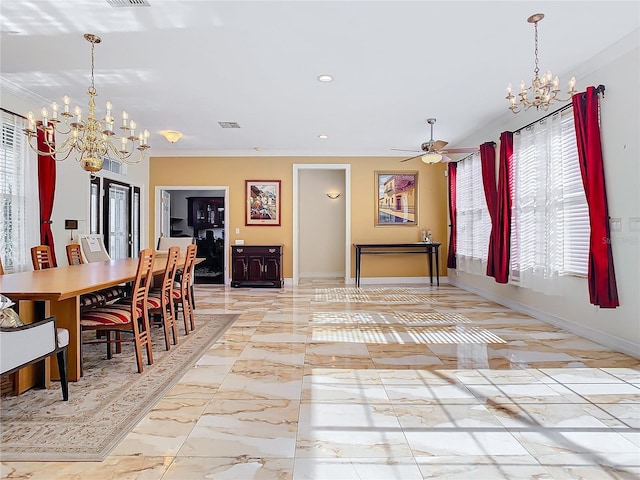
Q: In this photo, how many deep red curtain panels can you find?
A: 5